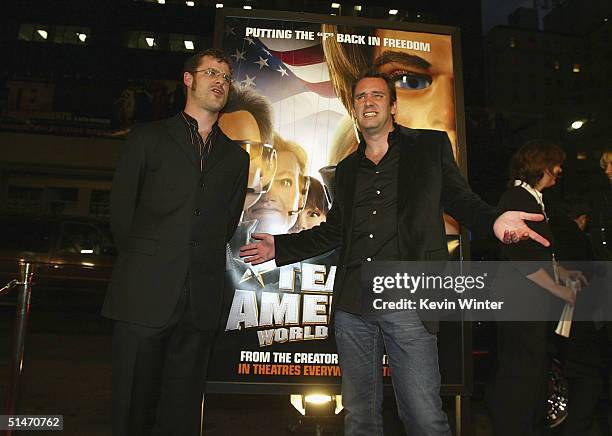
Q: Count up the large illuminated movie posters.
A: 1